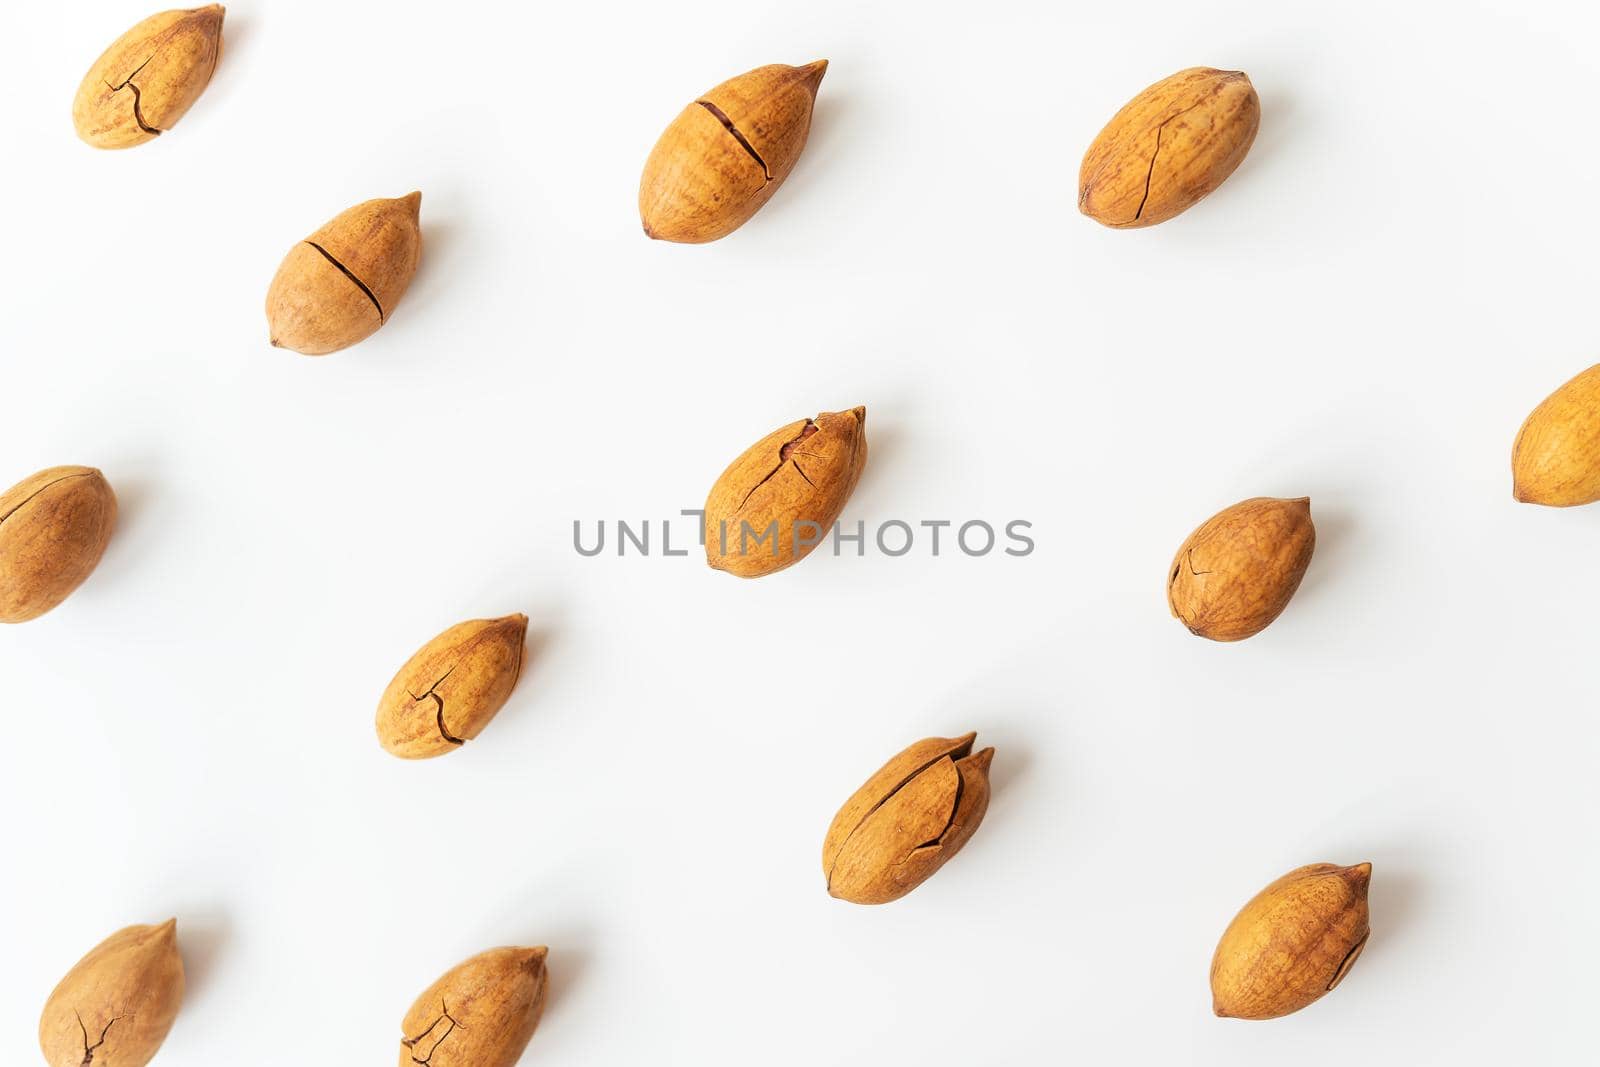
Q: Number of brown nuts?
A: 13